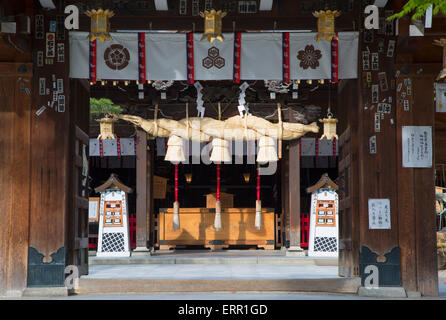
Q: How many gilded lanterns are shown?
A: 5